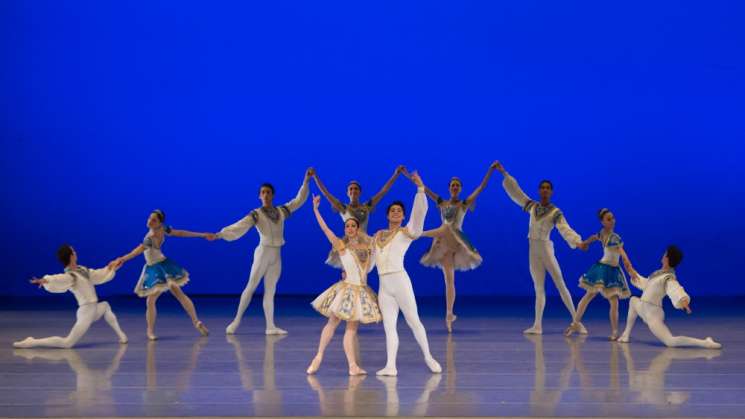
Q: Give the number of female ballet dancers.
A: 5